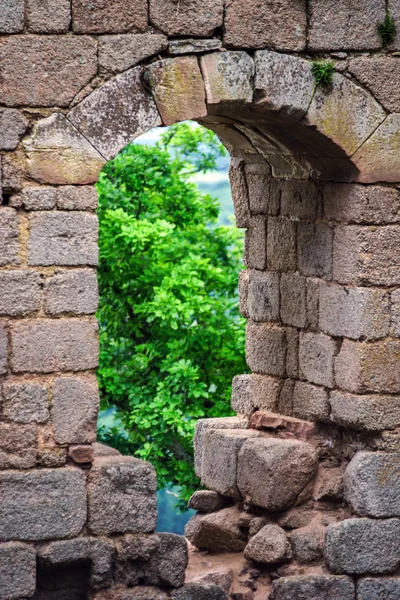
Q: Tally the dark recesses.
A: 1